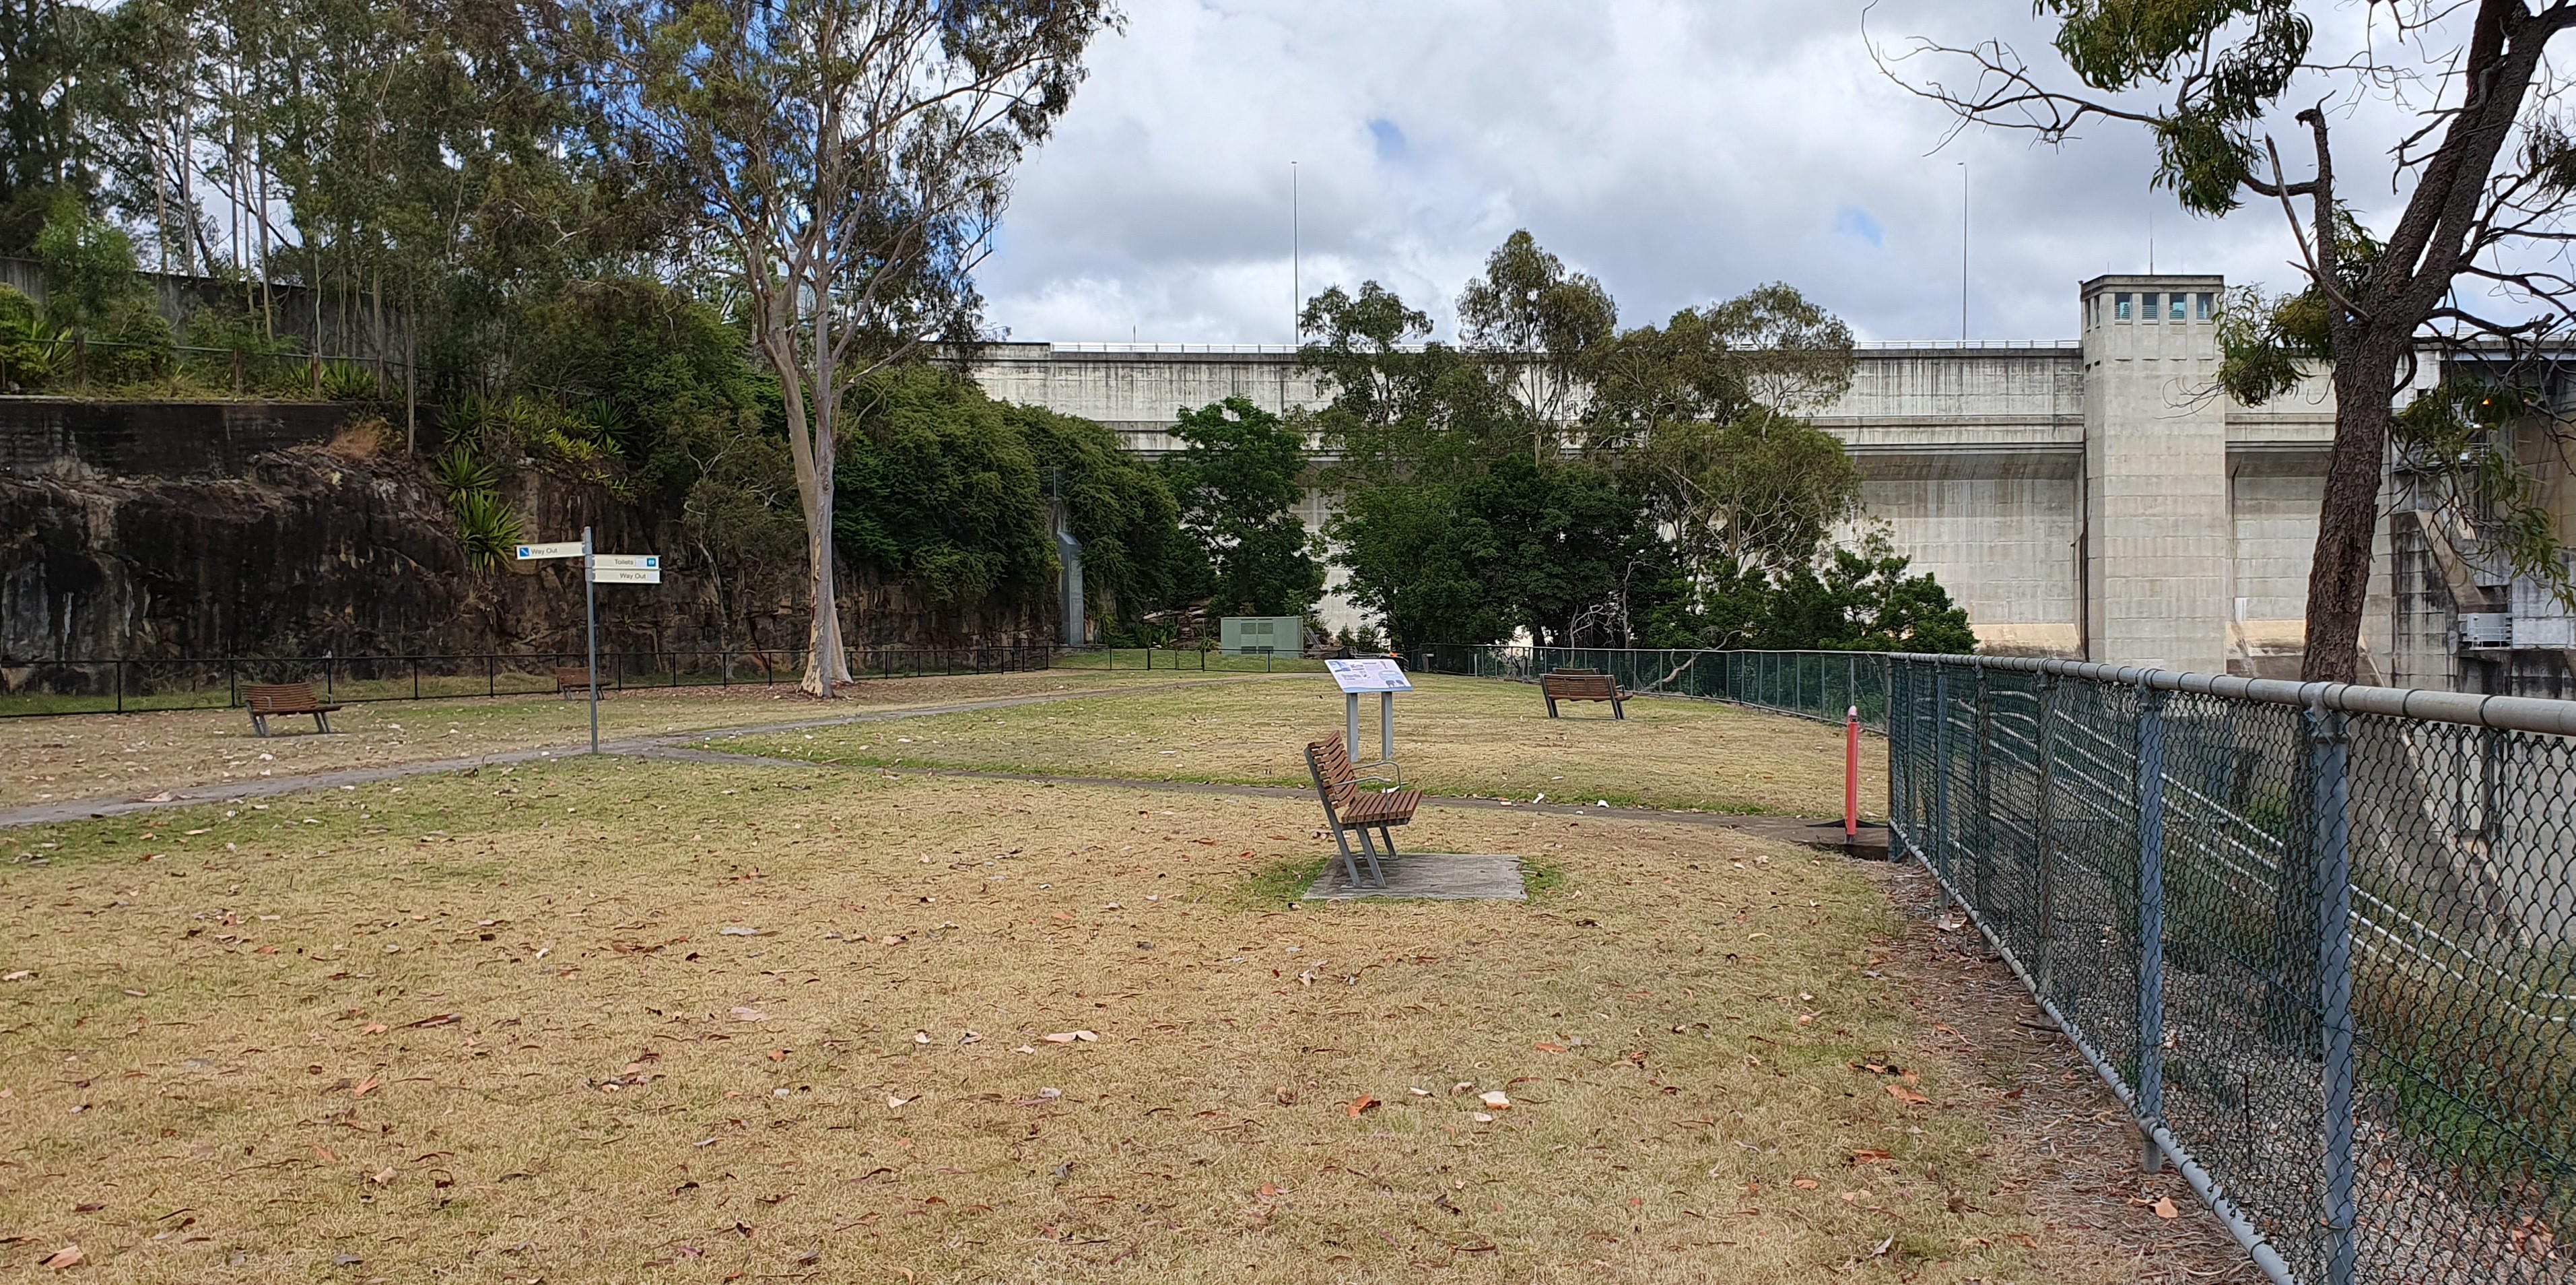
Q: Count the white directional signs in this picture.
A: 3